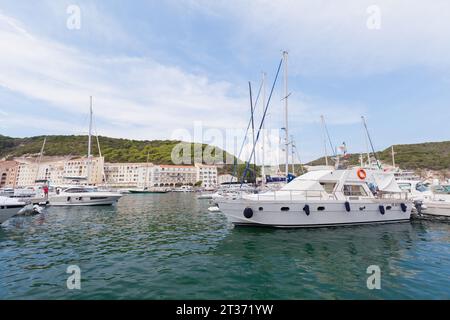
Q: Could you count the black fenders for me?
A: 5